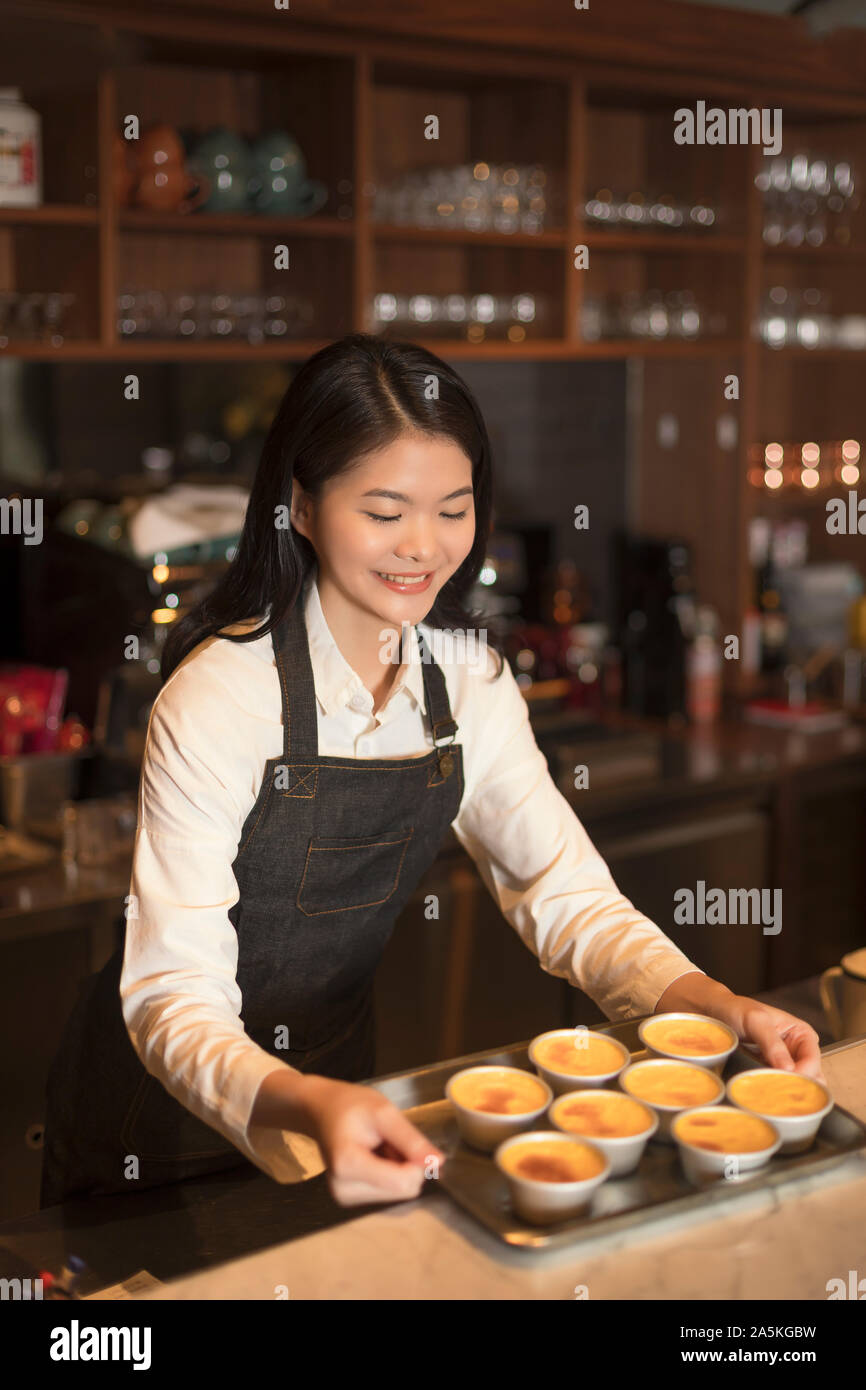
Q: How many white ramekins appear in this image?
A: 8